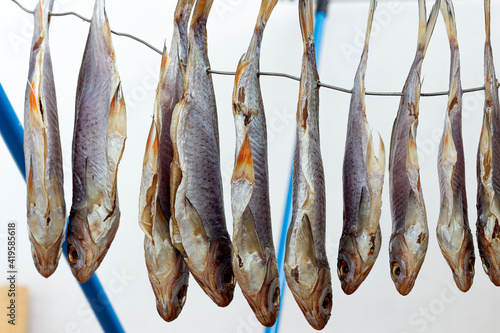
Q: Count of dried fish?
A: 10